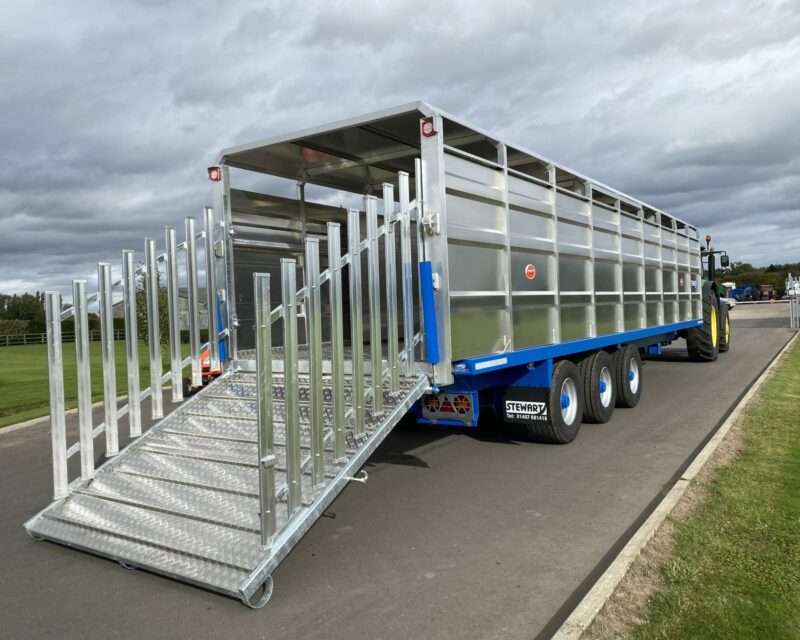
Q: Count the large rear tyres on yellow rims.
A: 1